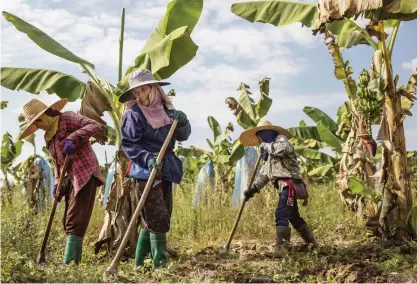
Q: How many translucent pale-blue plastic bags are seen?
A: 4